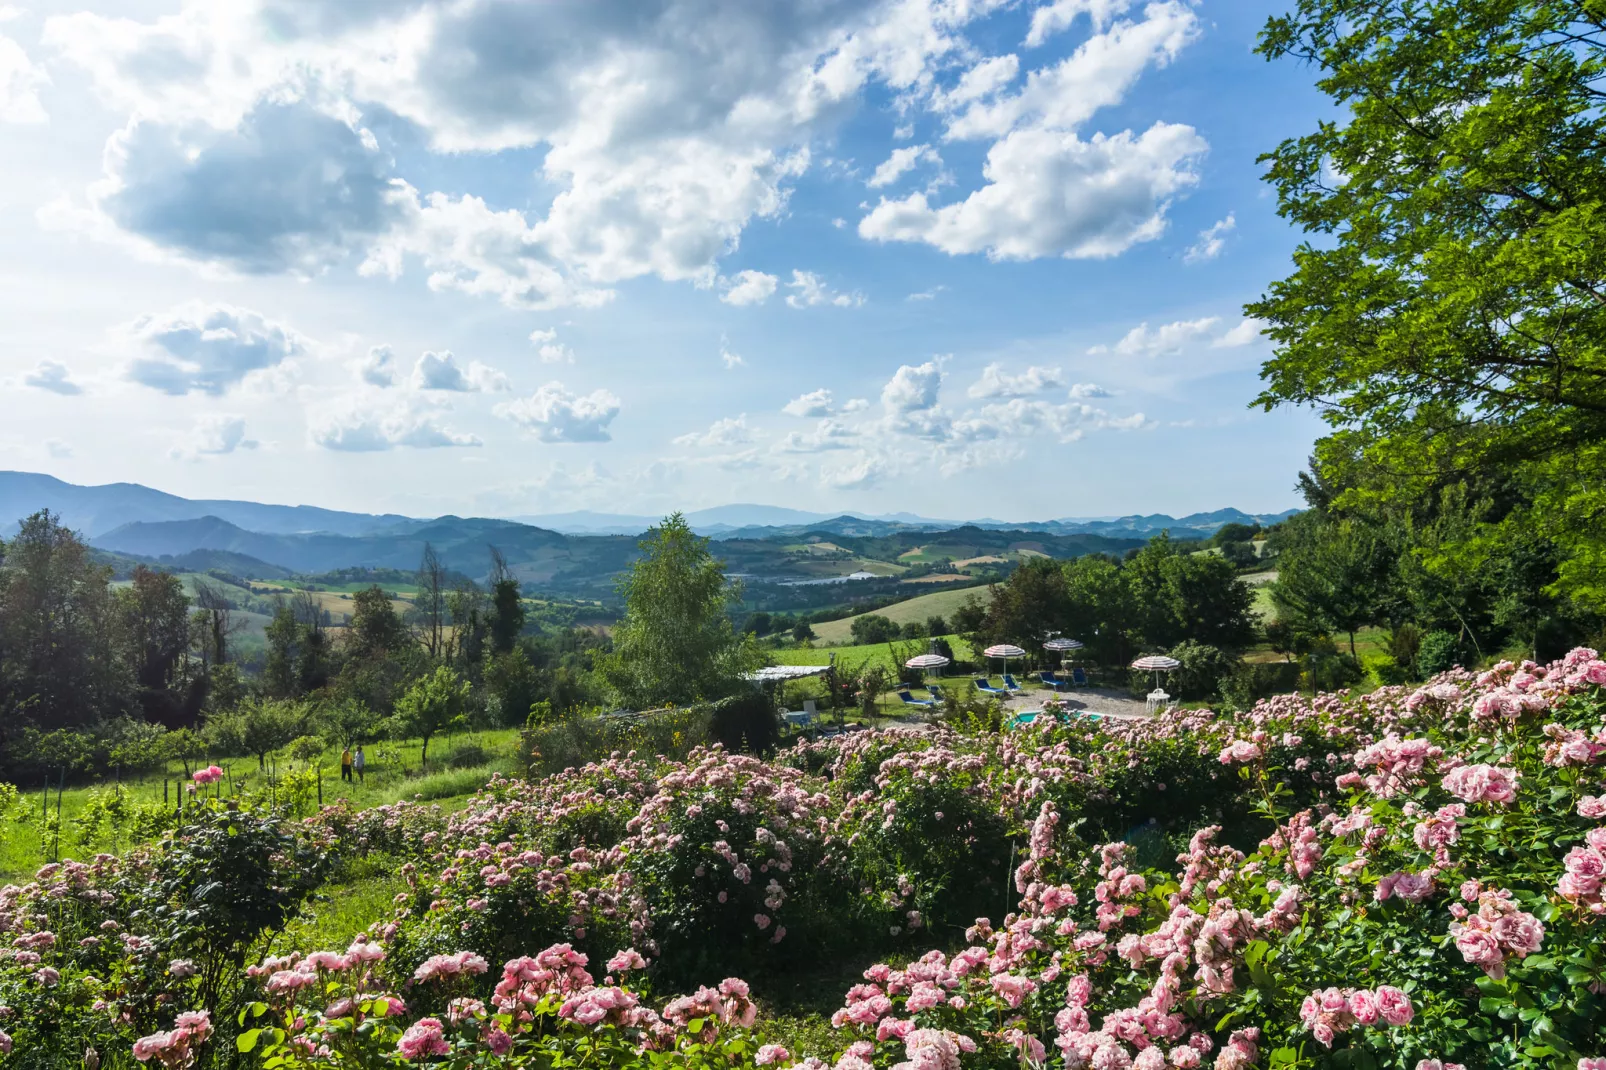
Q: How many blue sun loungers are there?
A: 6